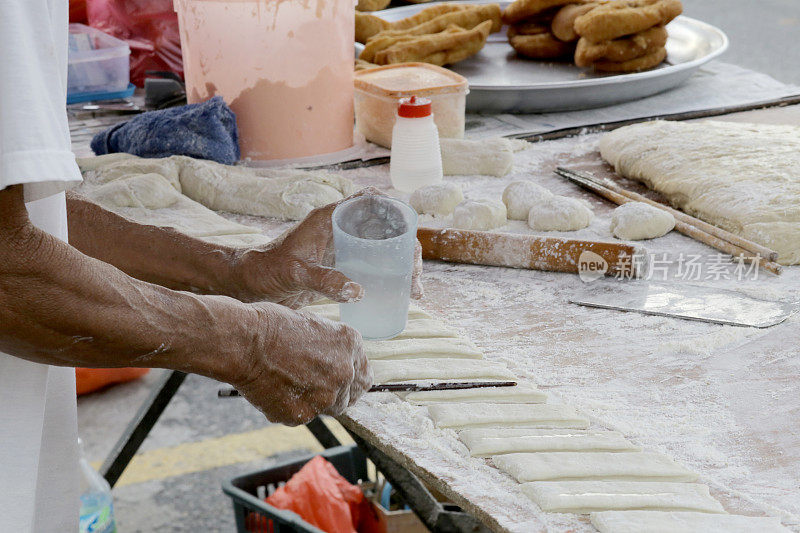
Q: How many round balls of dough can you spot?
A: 5